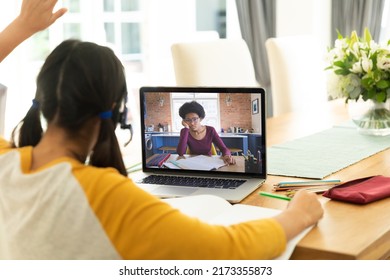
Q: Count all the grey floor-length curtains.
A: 2